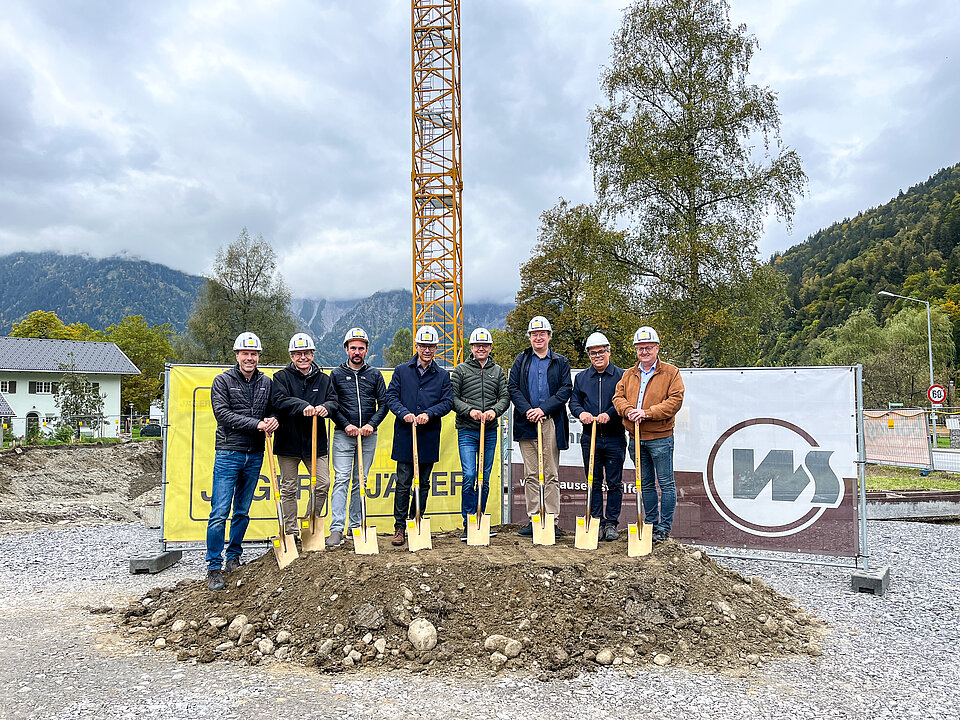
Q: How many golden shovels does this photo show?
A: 8